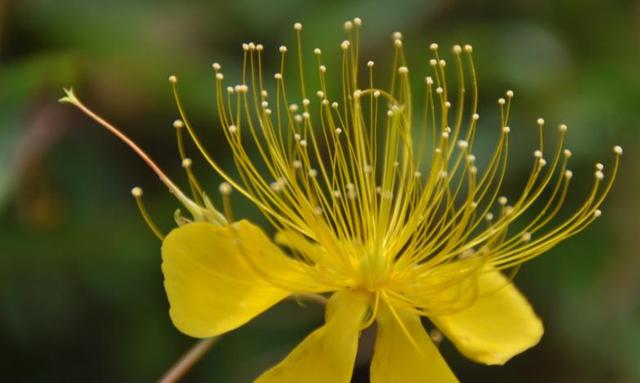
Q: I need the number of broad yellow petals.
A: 4